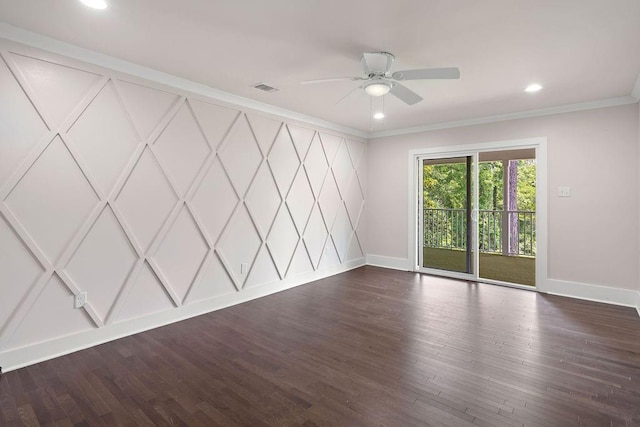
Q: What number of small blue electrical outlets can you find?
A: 0